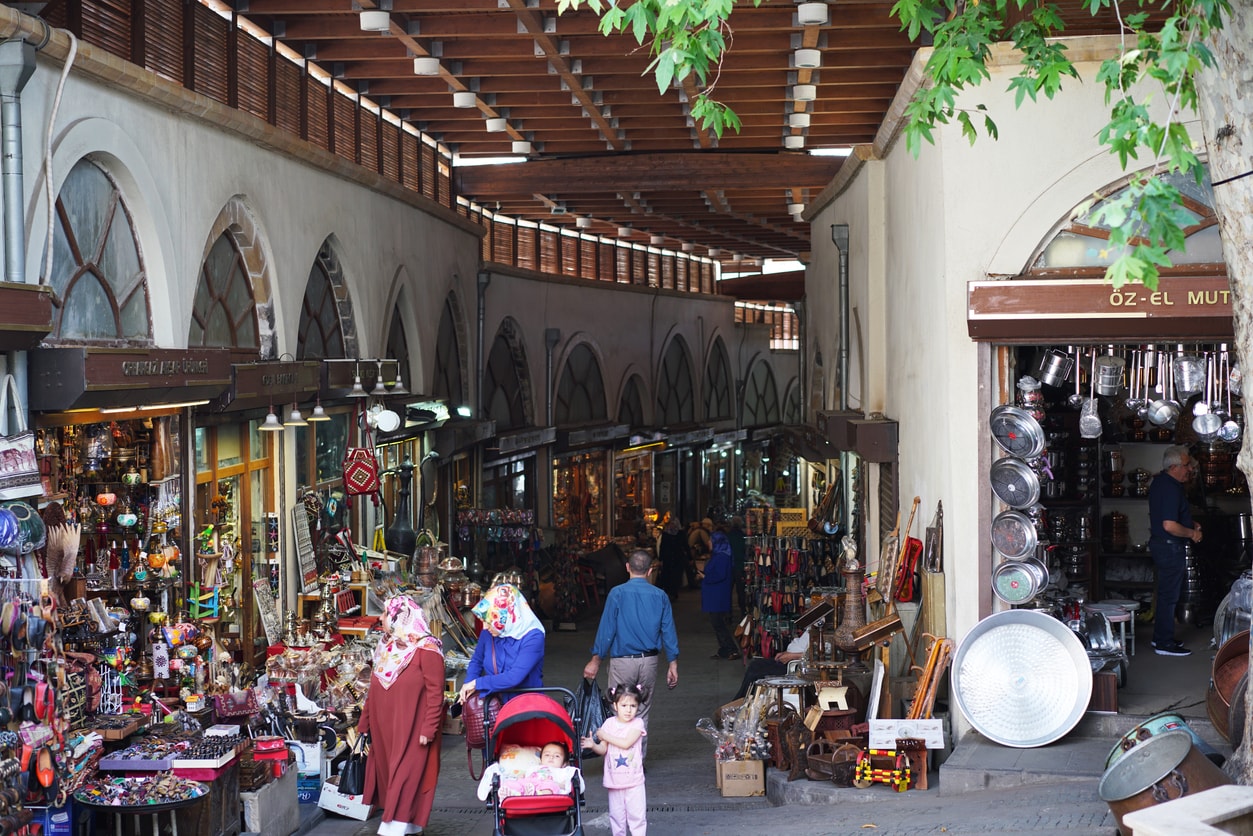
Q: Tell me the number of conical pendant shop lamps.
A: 6